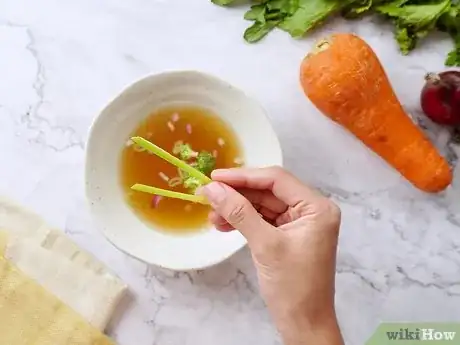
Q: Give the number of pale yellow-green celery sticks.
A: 2